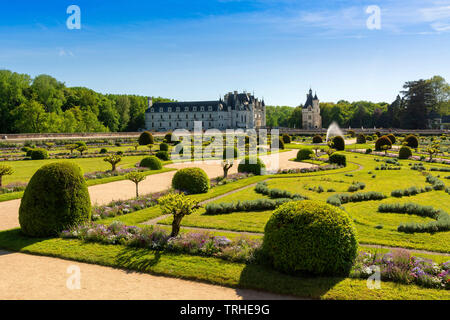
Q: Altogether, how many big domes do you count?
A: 2